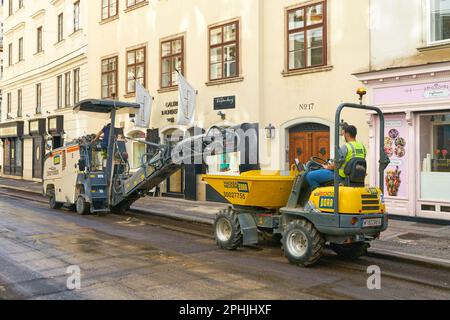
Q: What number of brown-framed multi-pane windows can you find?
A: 7